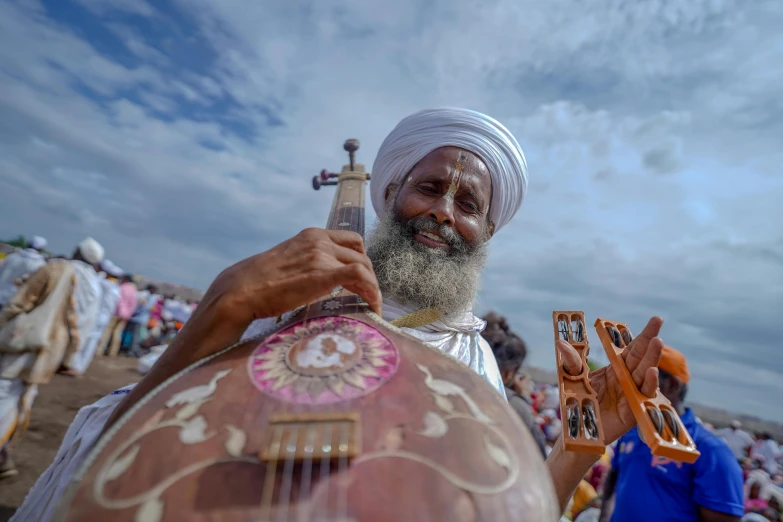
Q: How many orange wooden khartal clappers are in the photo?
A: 2